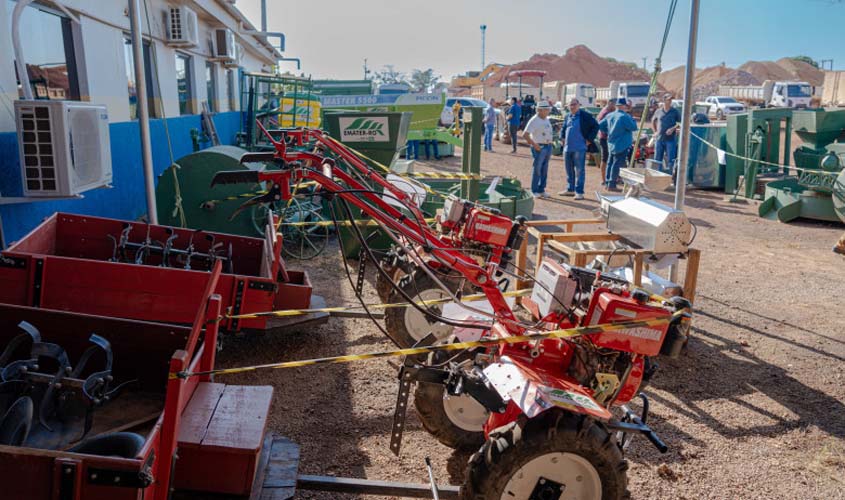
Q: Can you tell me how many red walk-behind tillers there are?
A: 2